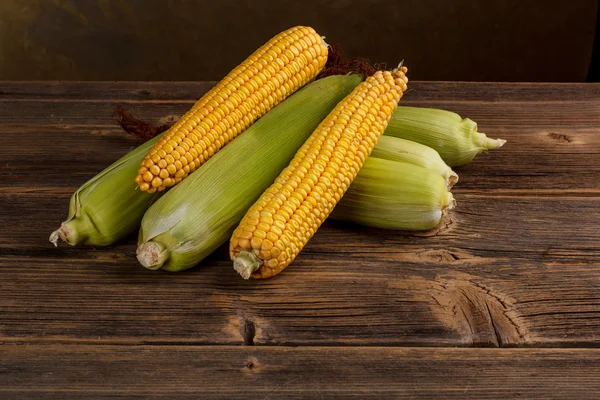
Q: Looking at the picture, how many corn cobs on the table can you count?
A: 7